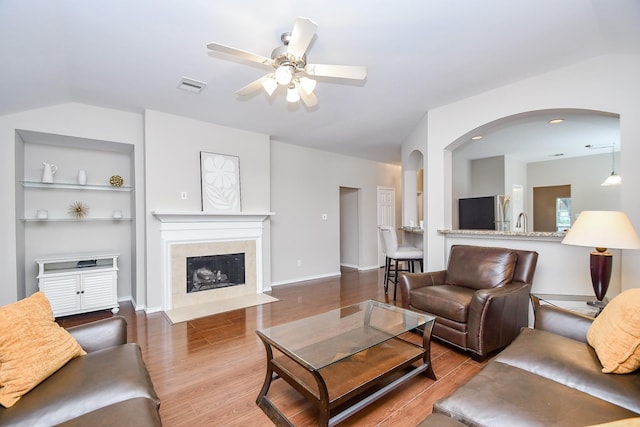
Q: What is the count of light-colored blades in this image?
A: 5